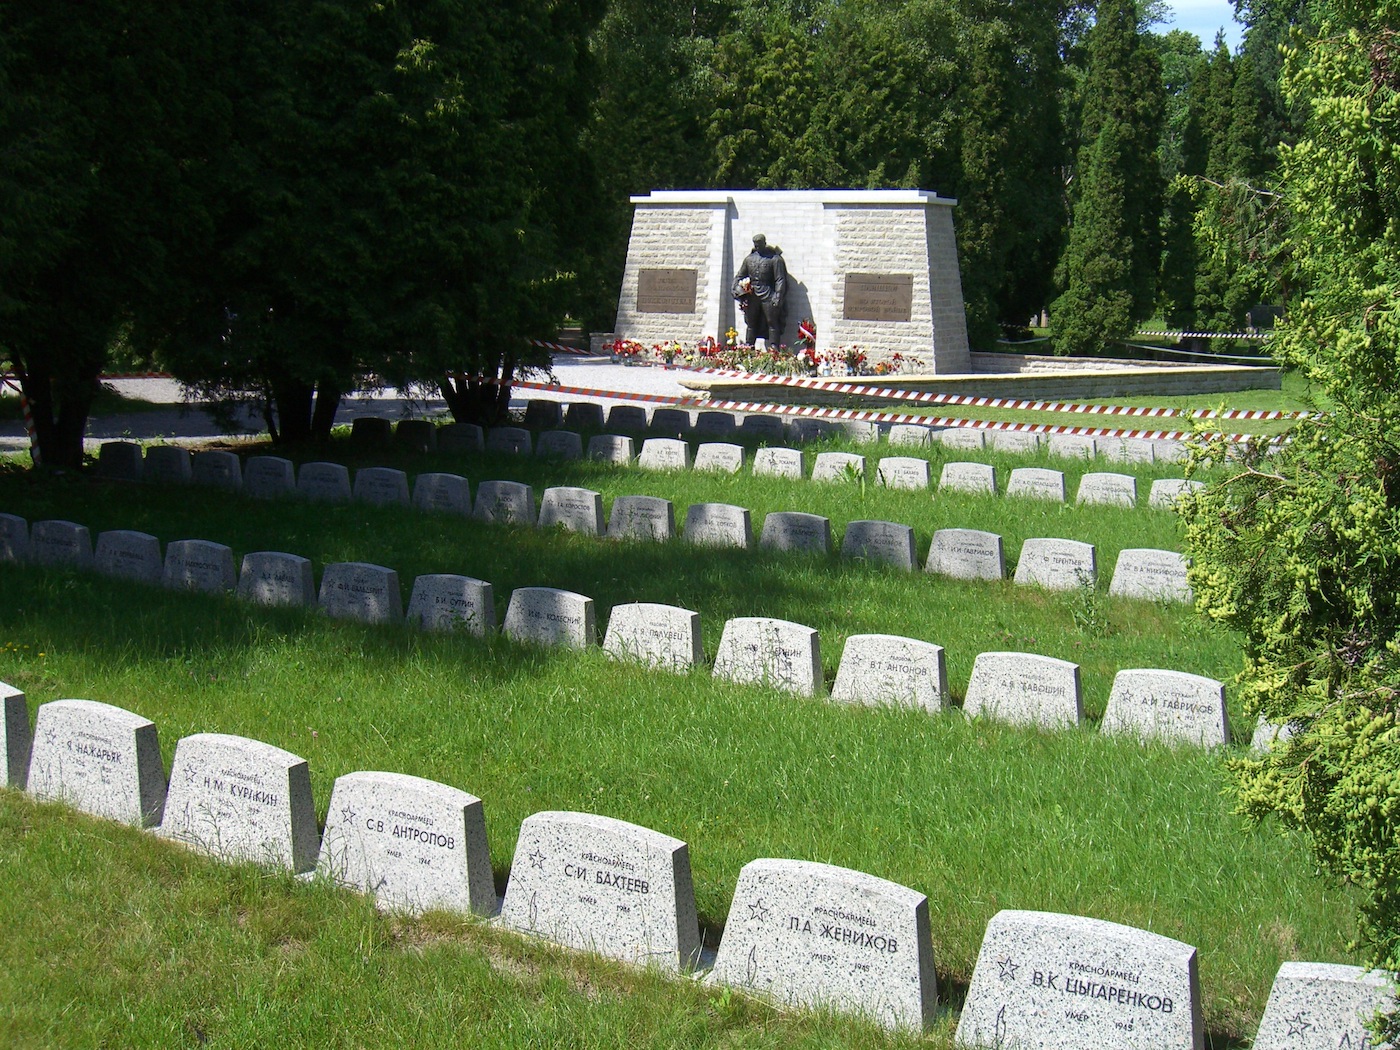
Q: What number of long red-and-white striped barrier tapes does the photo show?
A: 2